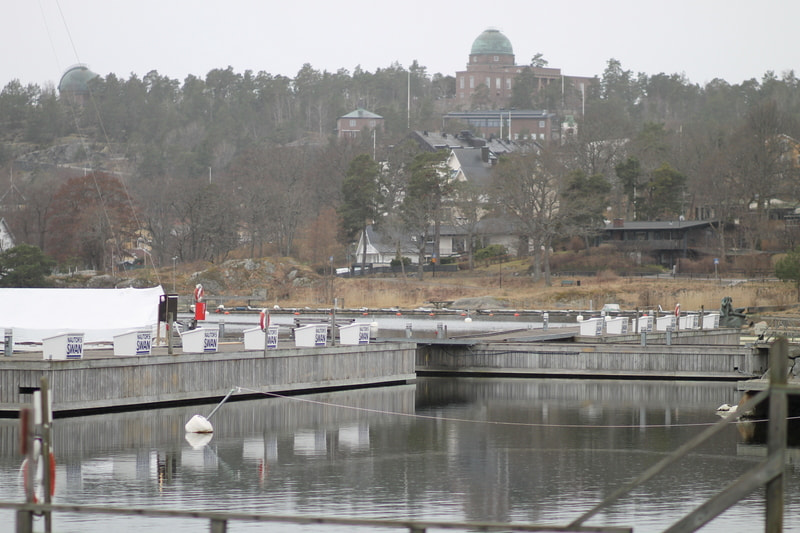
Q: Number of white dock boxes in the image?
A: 12